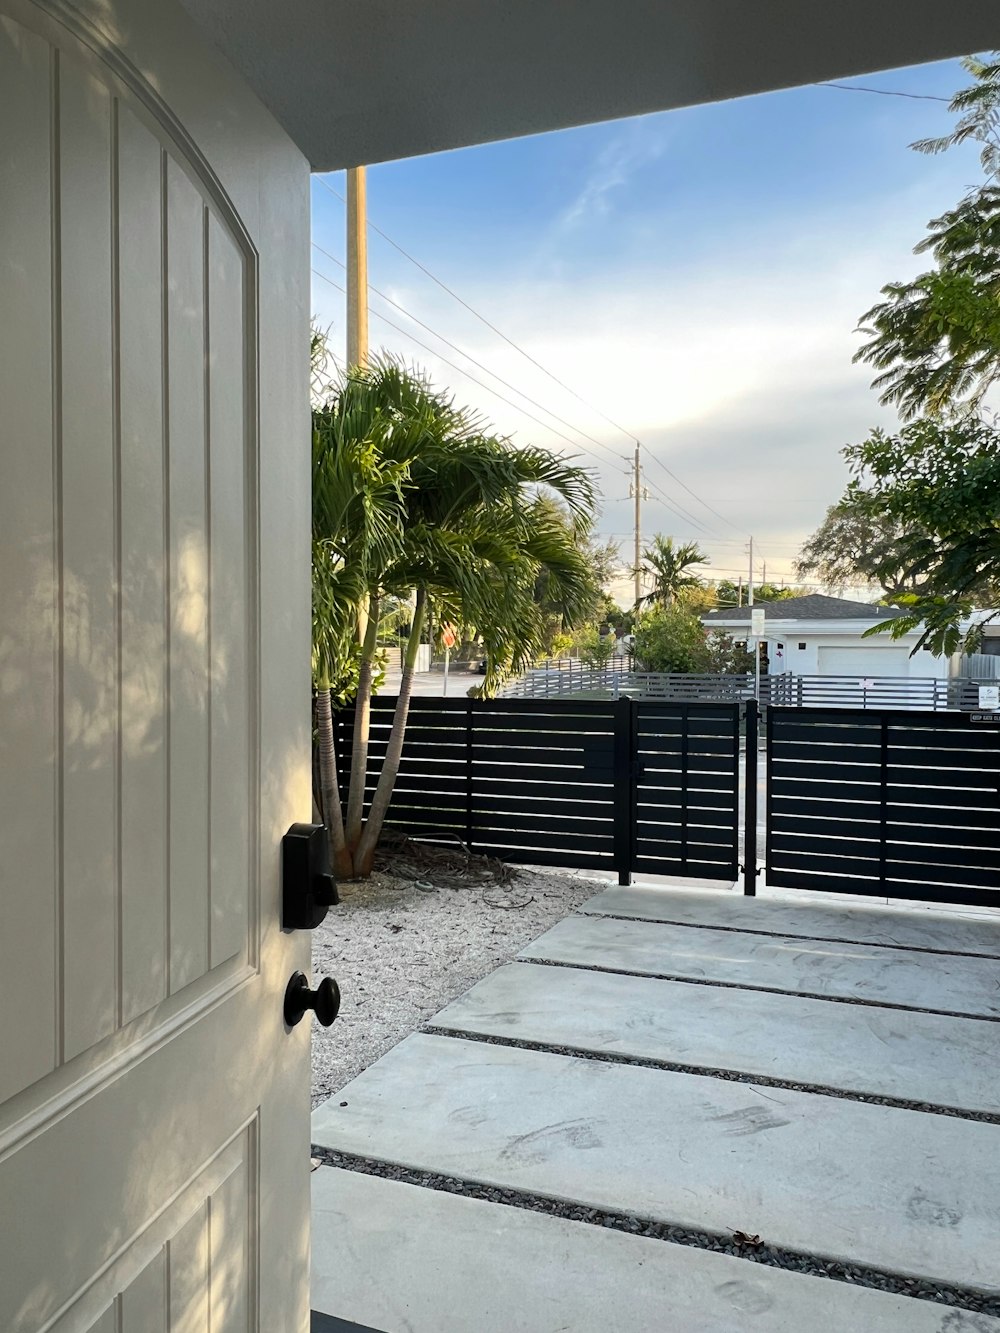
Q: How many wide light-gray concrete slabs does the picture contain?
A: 5